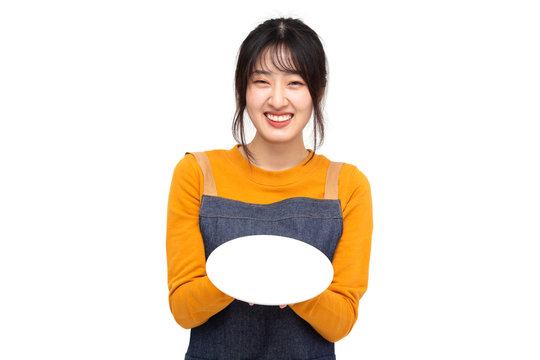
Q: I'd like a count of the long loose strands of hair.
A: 2